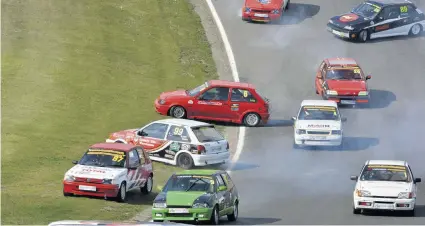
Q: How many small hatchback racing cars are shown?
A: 9